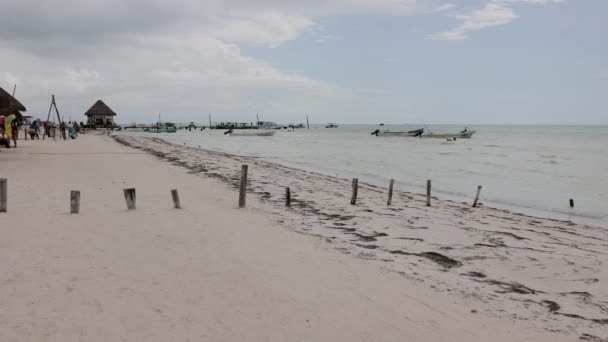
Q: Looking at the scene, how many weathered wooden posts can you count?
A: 11